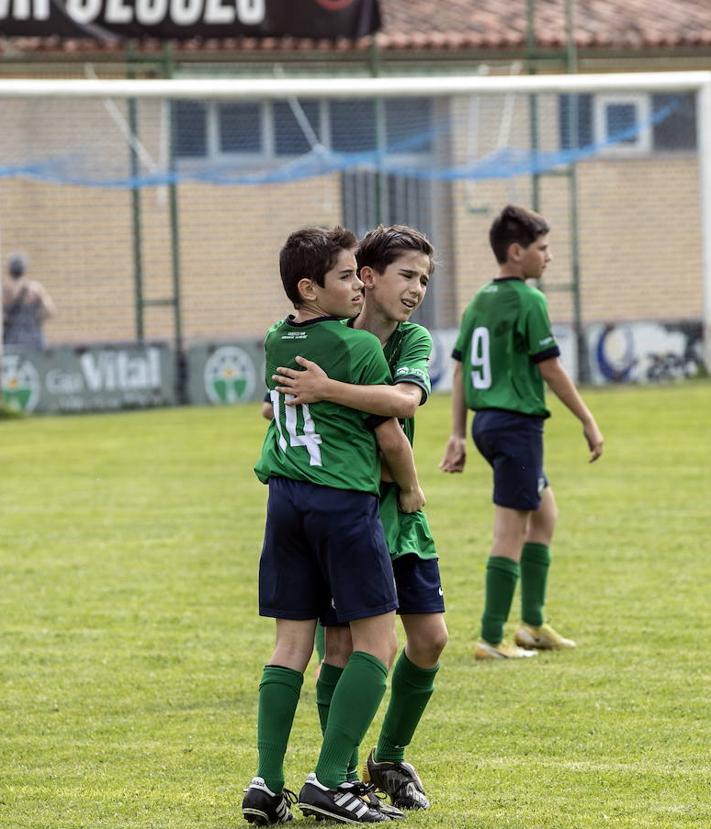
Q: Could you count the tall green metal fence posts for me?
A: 5